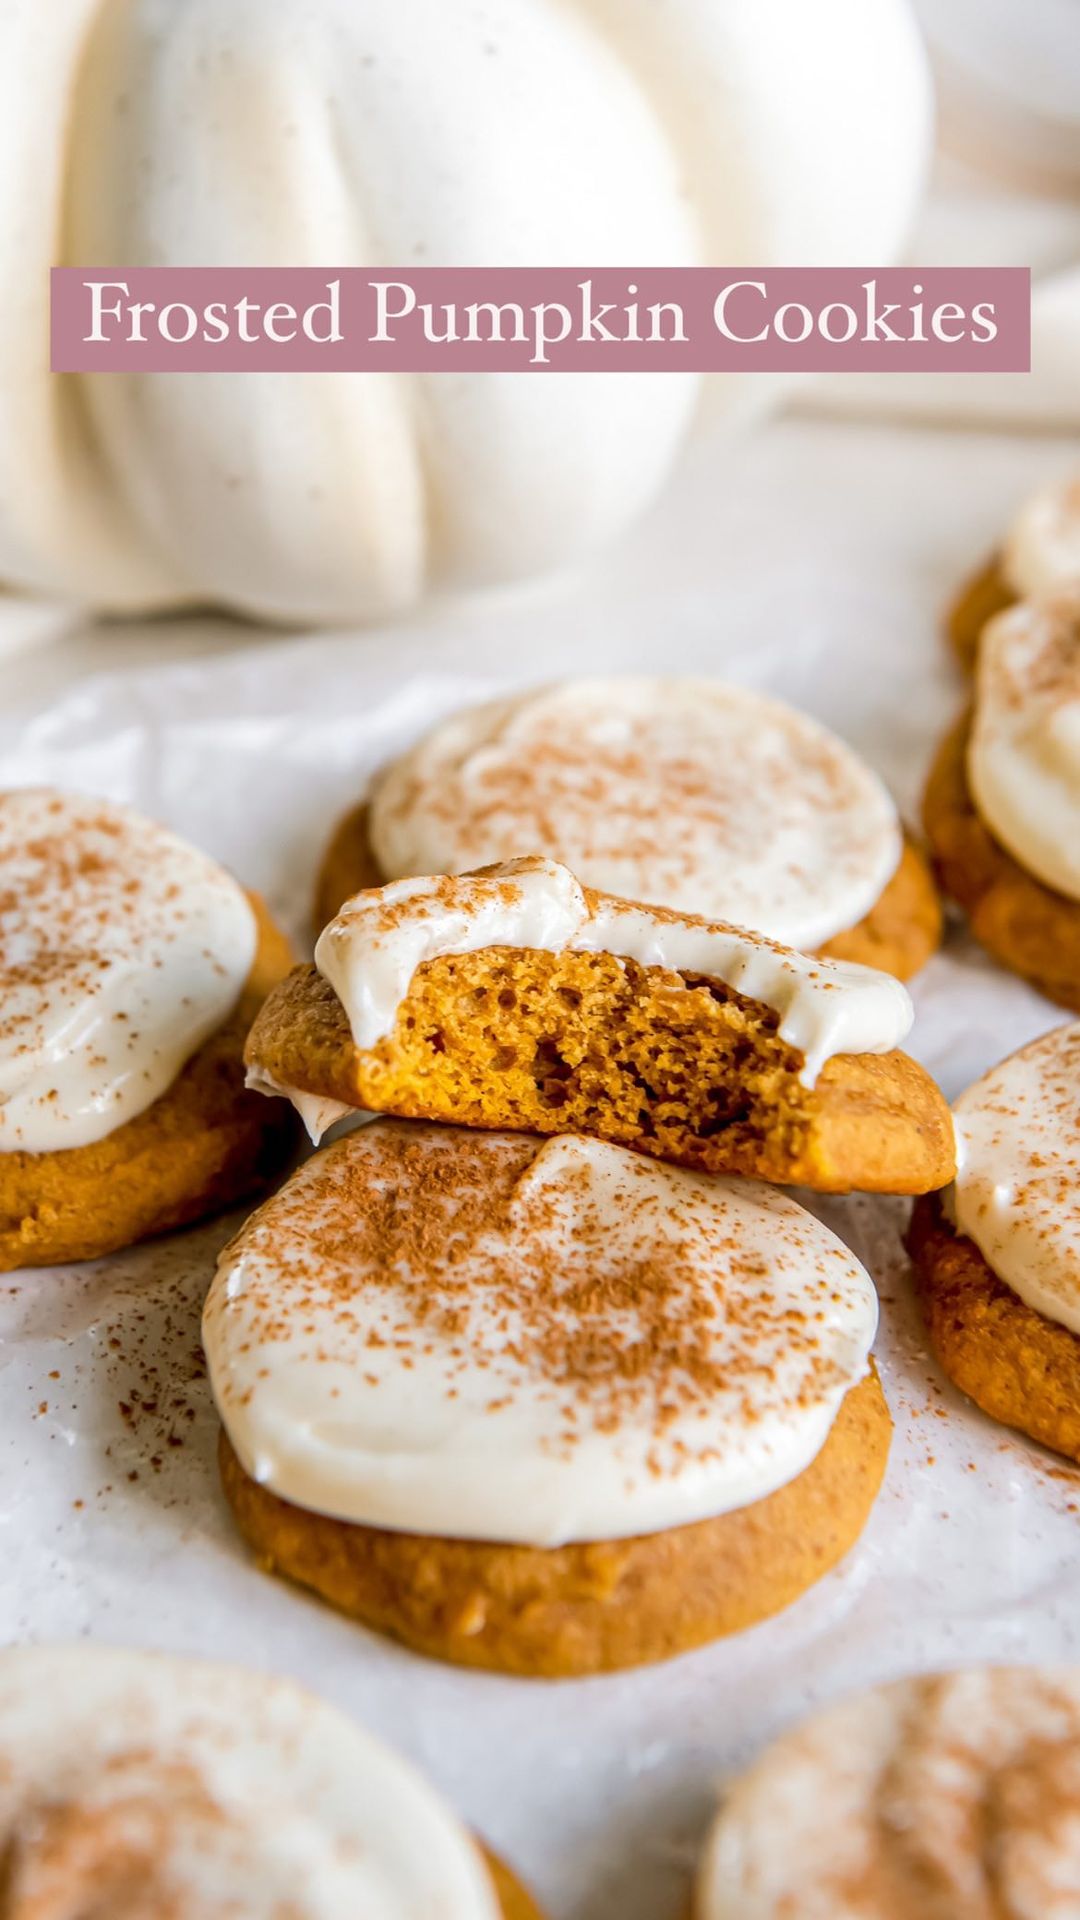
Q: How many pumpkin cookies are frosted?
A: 9